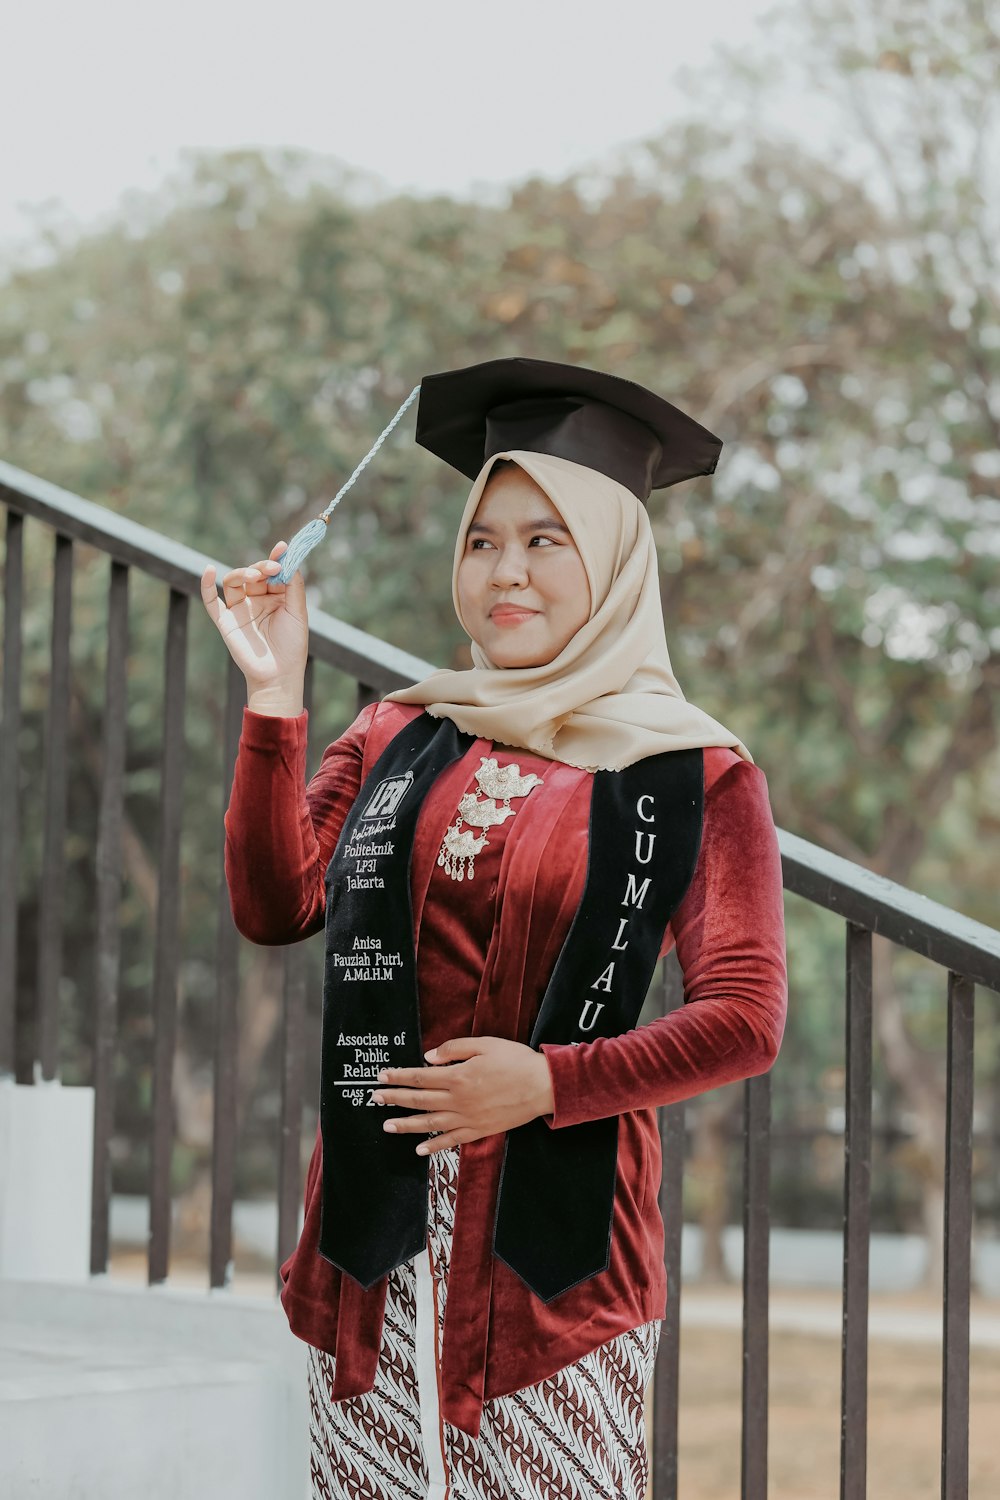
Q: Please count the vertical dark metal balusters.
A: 11